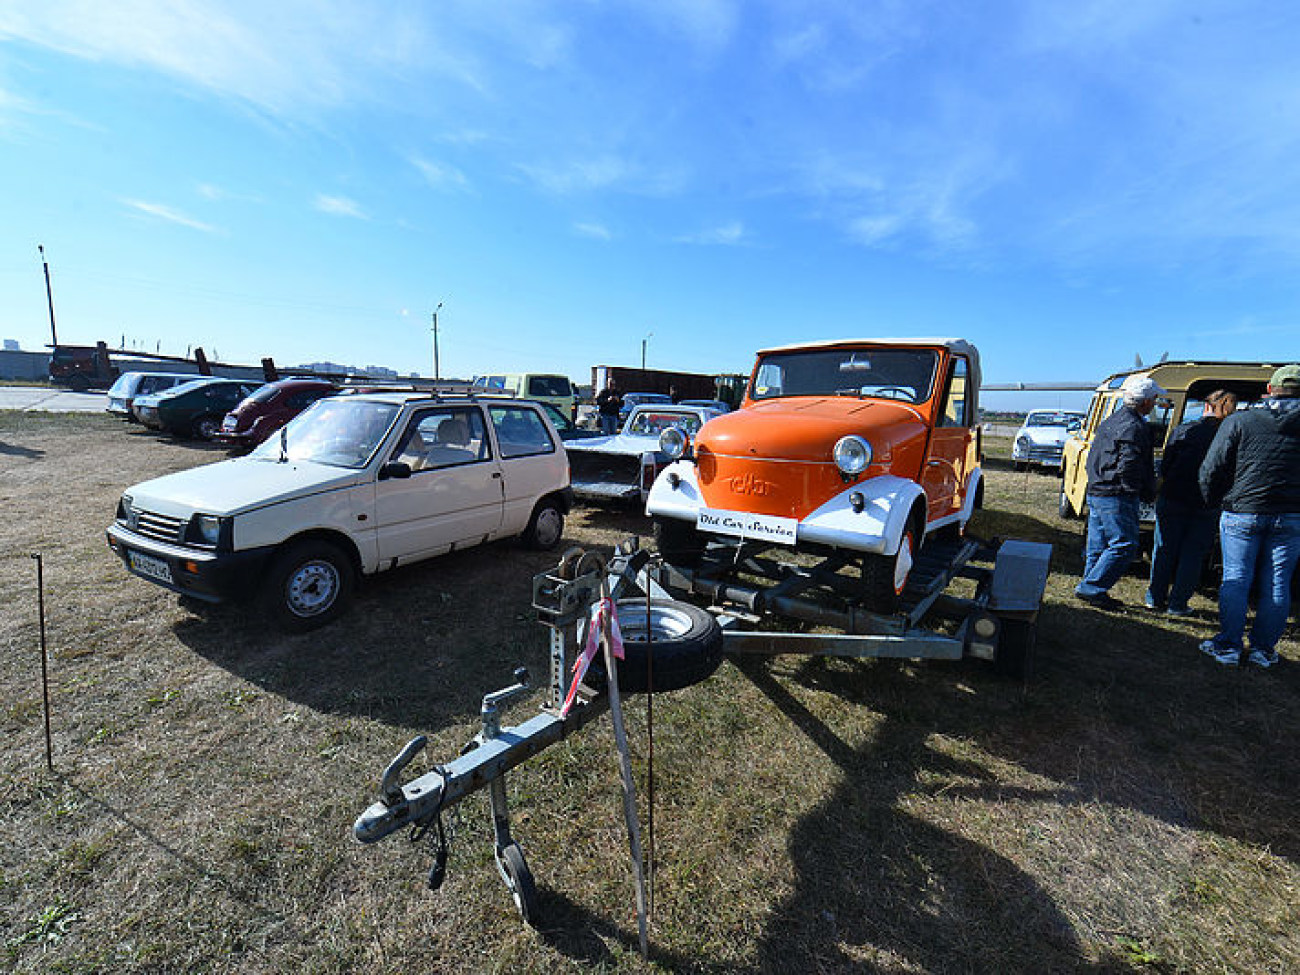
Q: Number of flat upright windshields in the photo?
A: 1